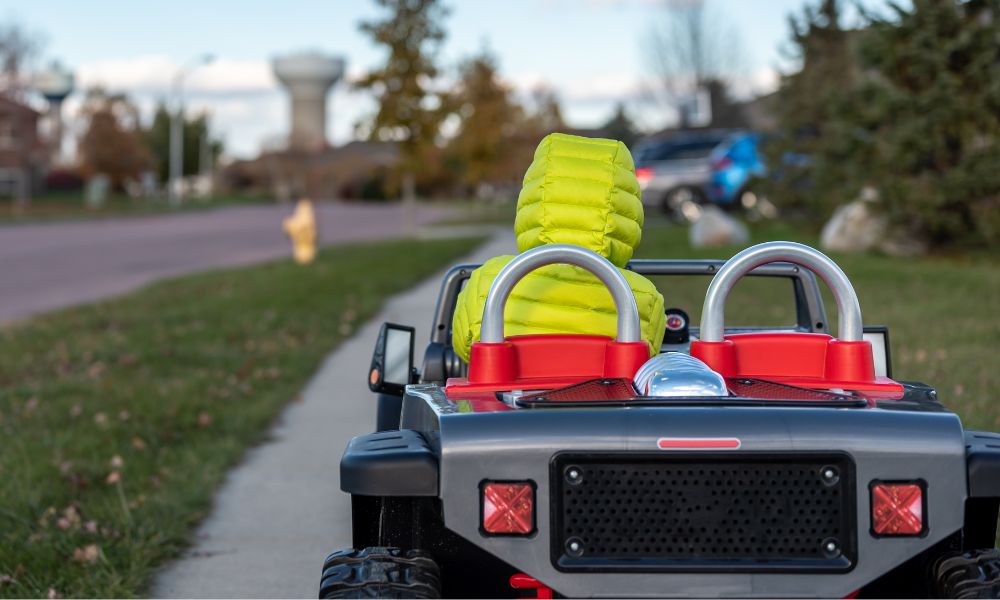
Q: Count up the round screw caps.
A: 4